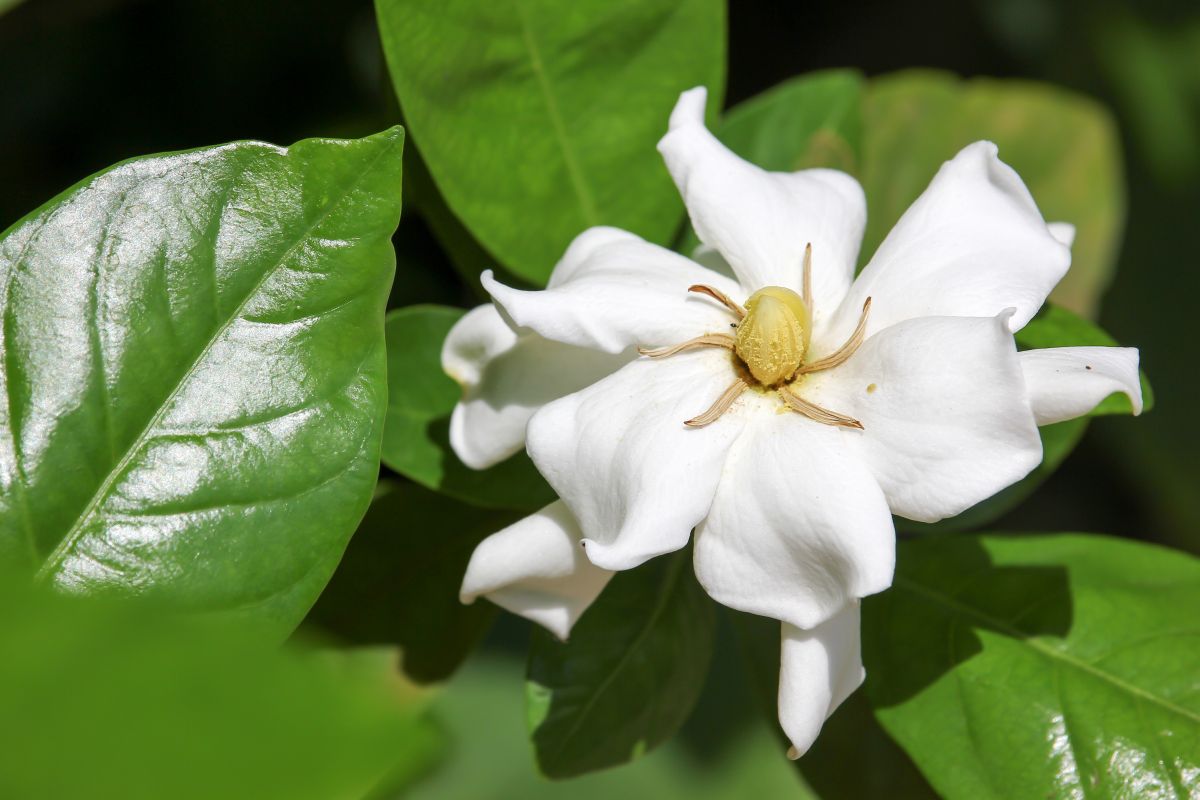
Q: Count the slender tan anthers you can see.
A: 6